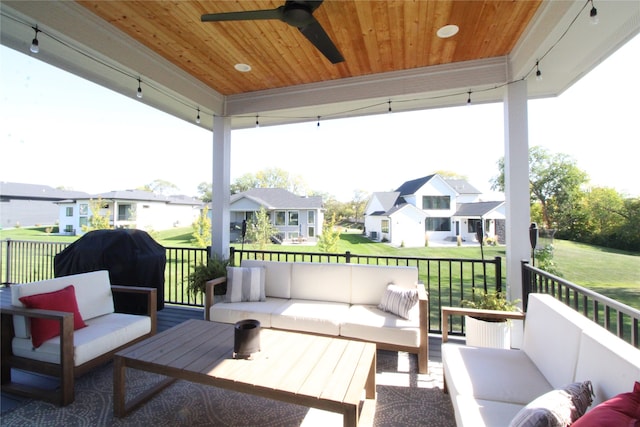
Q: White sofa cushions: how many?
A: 12